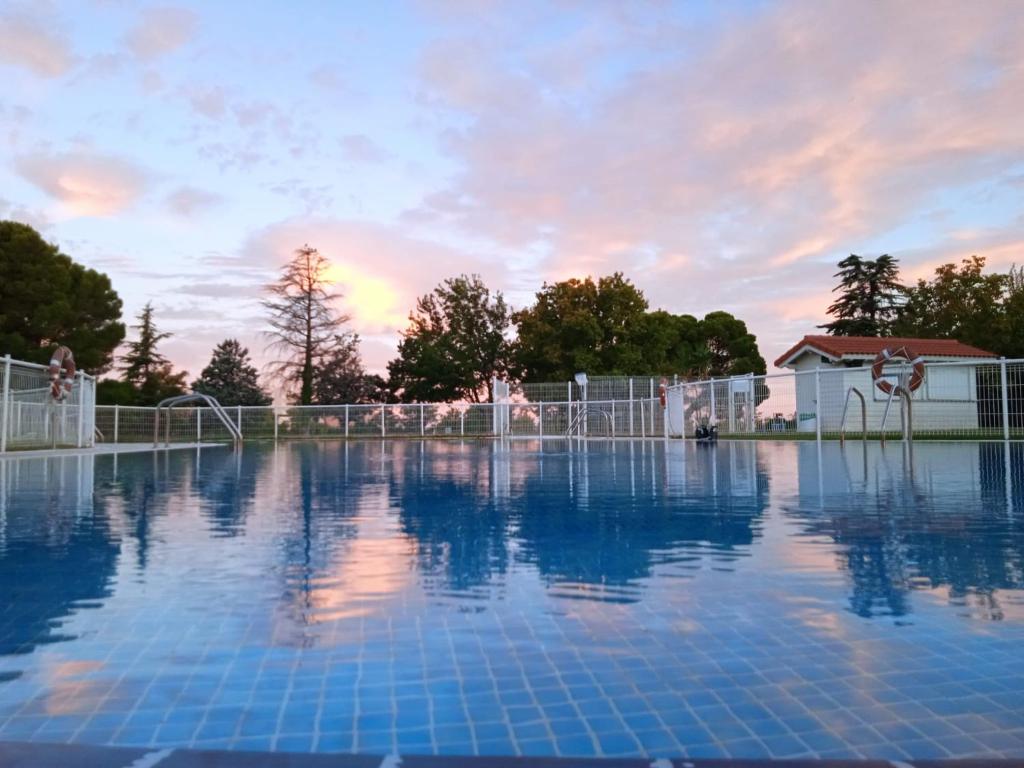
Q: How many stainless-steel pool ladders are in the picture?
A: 3